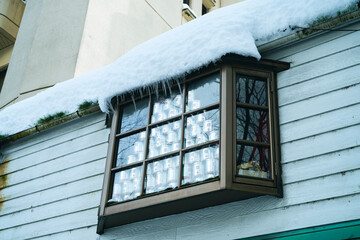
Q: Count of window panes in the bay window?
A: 12